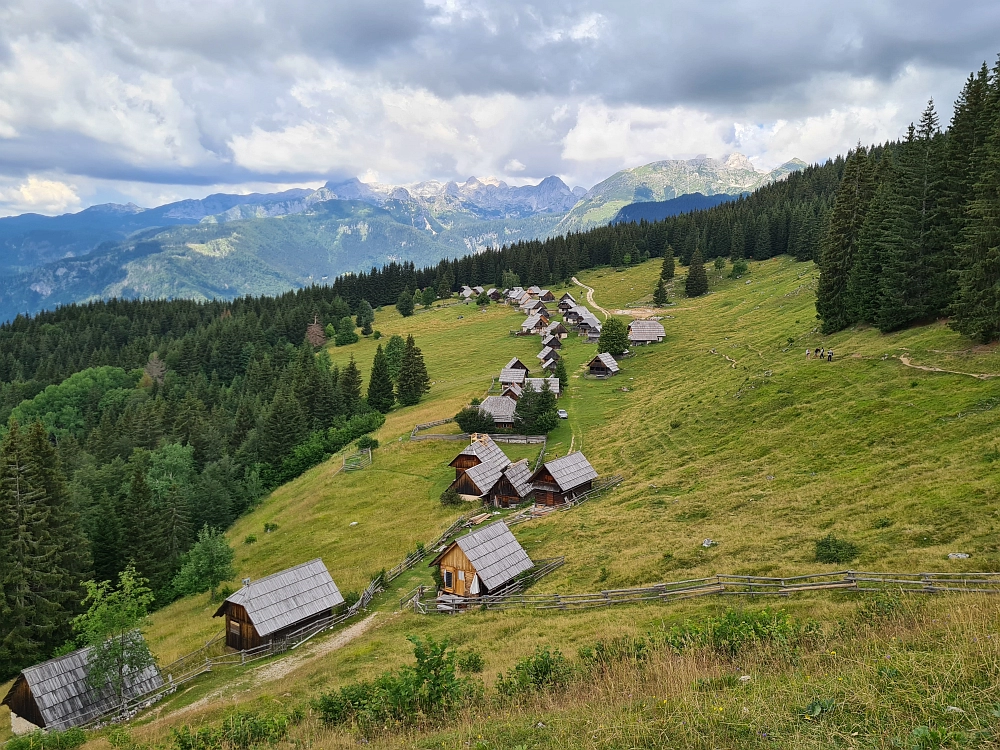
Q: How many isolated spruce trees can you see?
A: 3